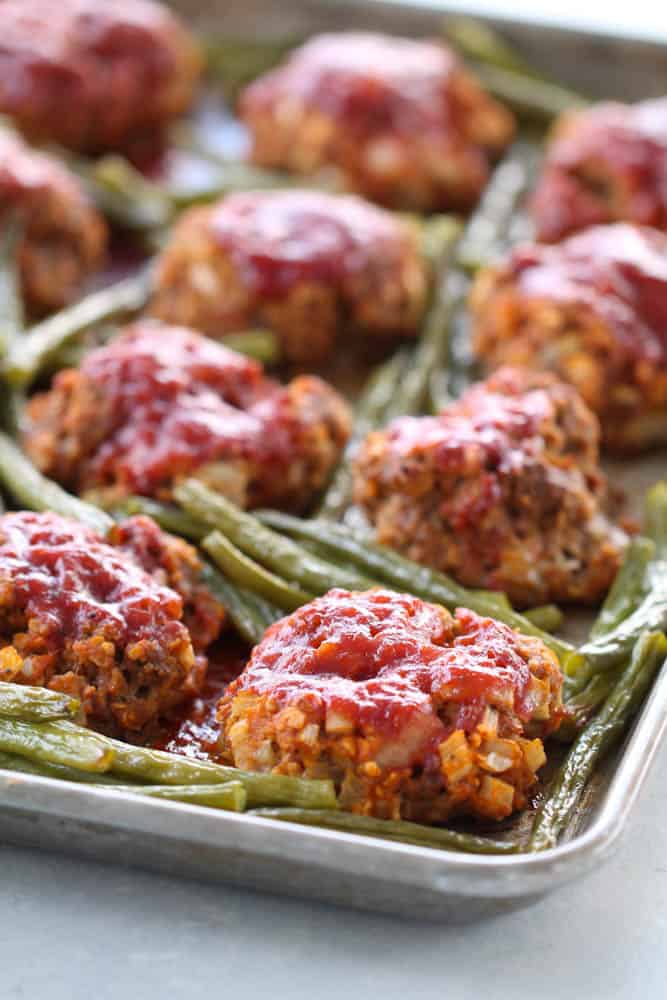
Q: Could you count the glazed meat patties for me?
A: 10